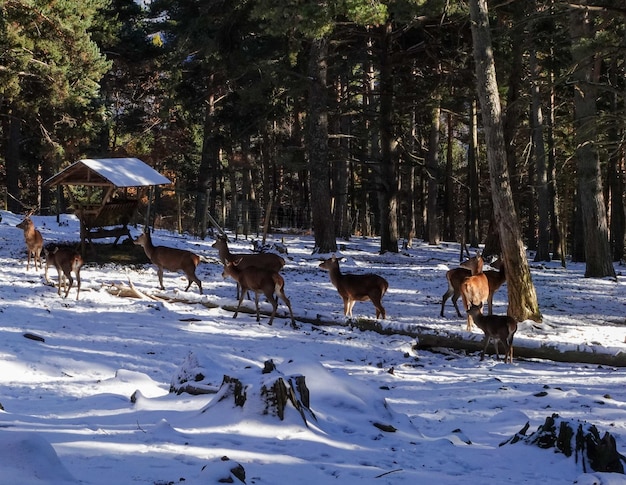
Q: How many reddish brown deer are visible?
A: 9